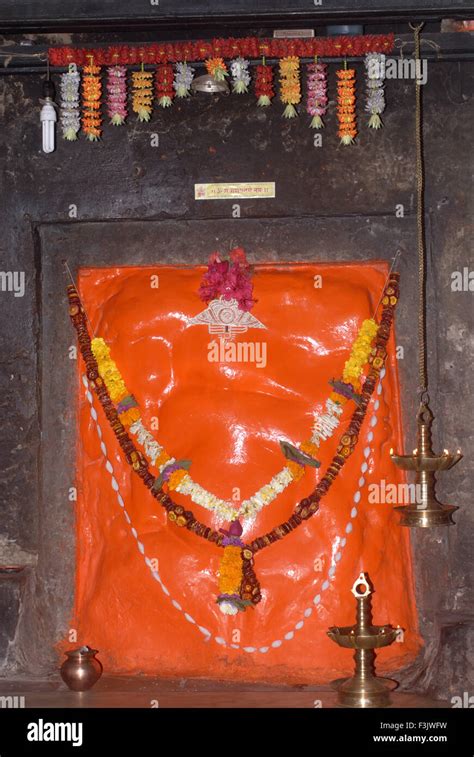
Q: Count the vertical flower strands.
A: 13